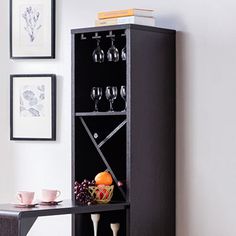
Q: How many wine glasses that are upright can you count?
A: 3